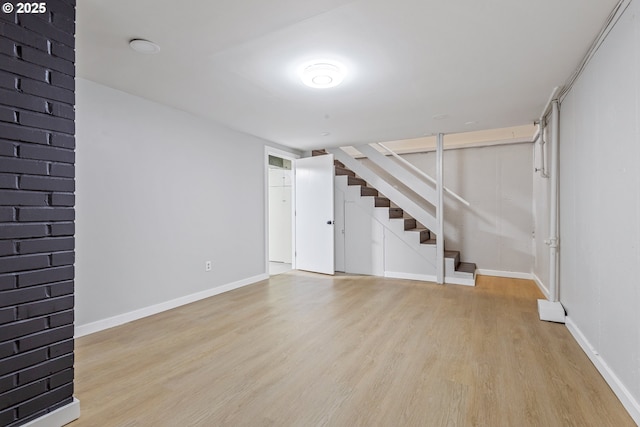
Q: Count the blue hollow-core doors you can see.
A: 0